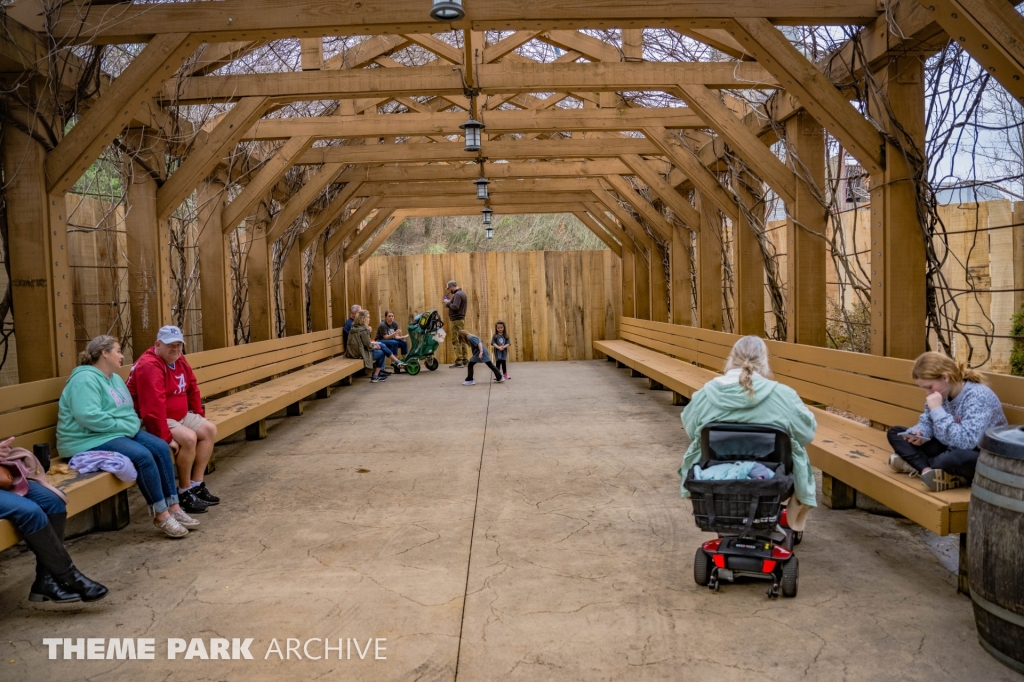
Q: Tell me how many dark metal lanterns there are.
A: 5